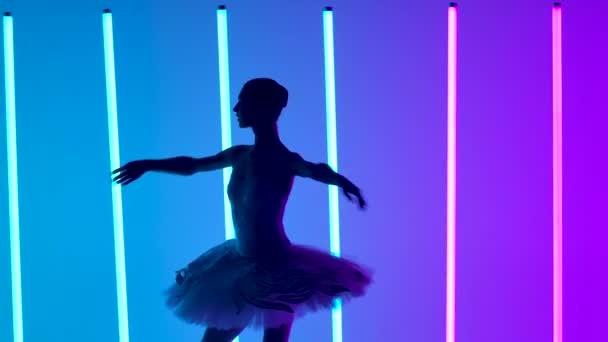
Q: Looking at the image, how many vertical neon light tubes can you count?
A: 6